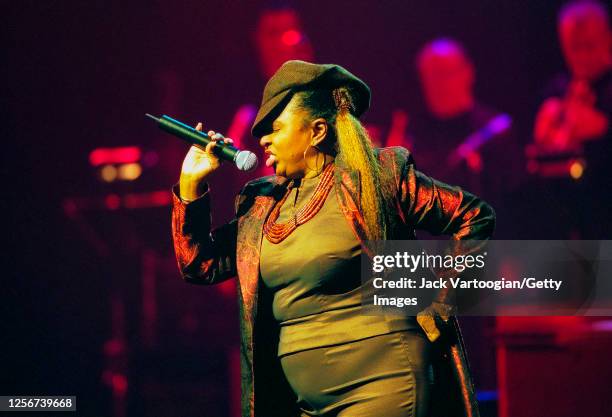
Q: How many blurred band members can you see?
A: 3